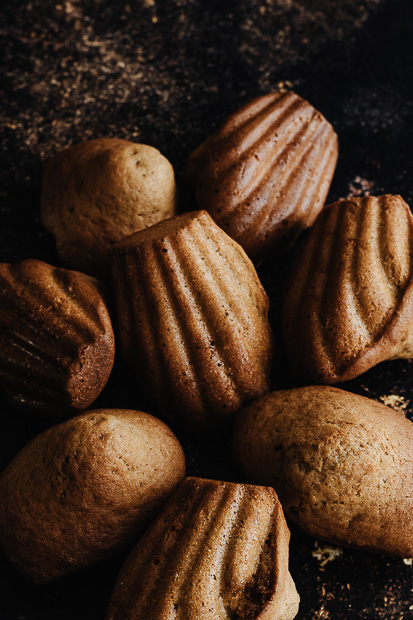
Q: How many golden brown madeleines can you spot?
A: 8